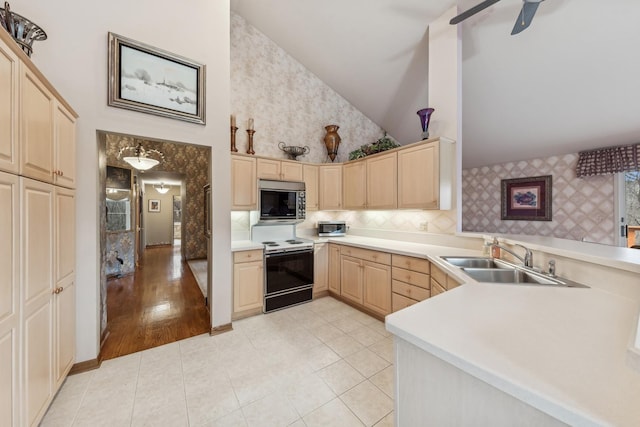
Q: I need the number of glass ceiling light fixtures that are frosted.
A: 2